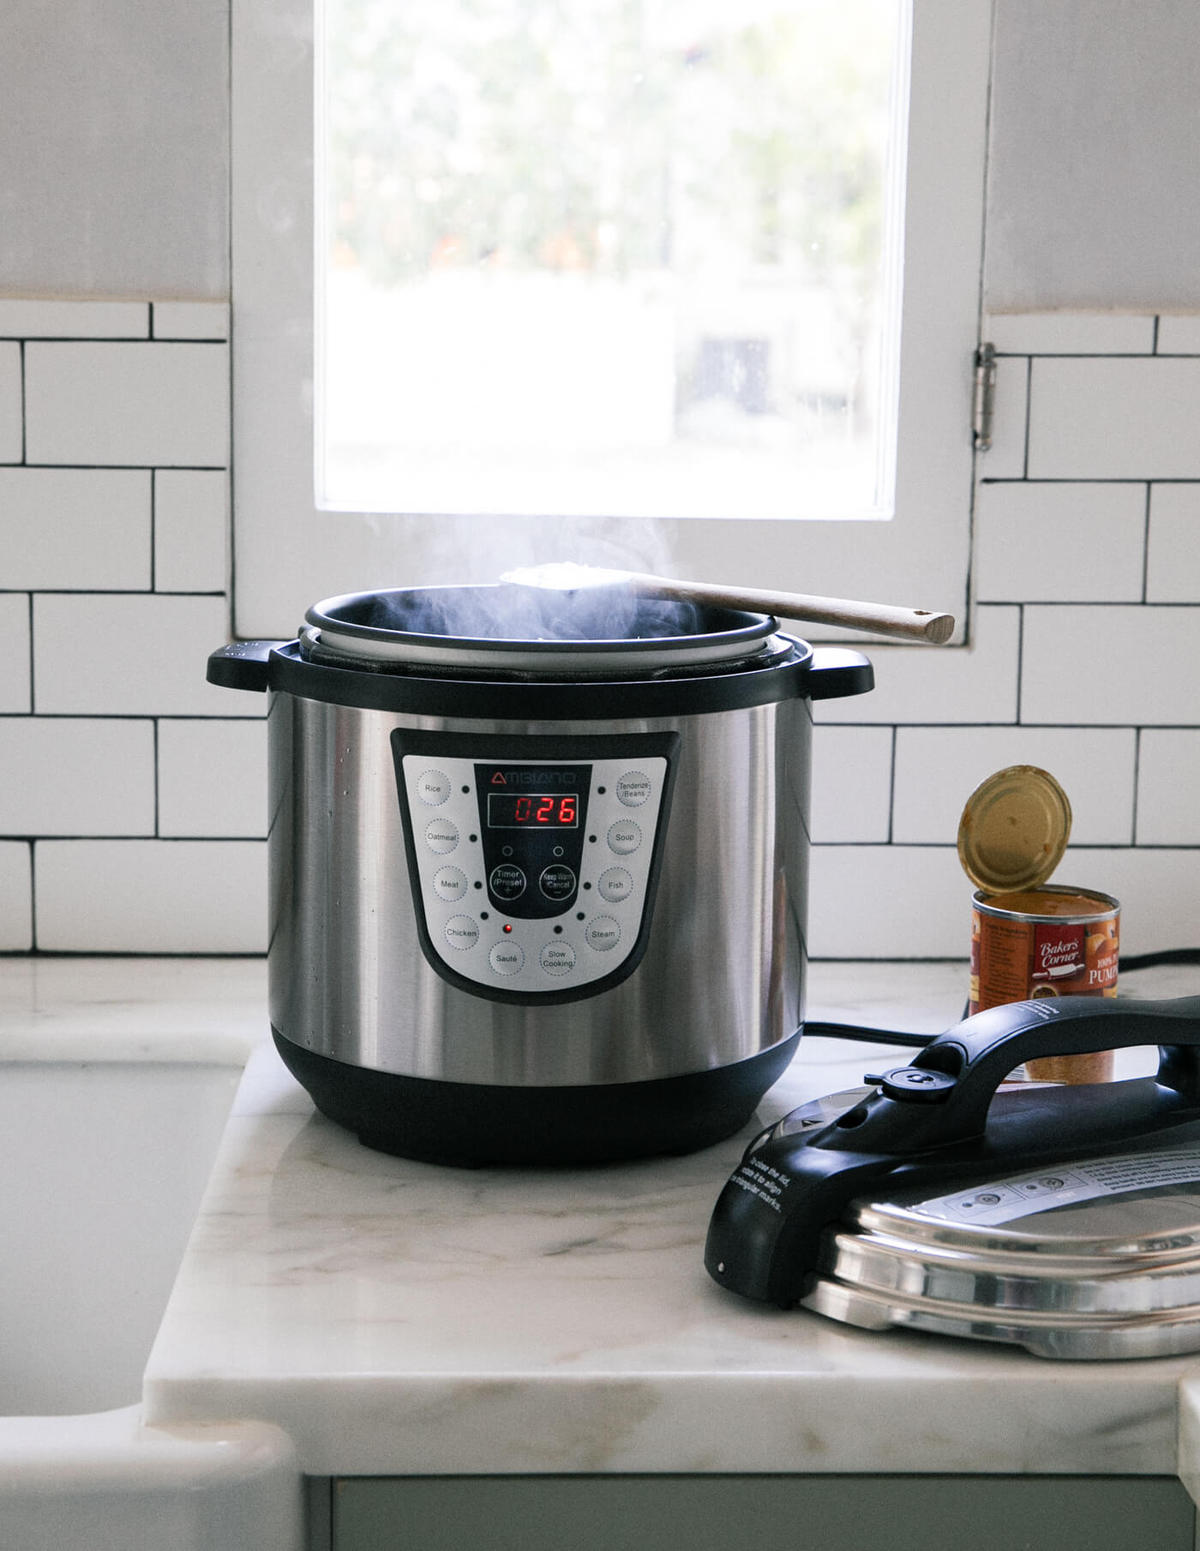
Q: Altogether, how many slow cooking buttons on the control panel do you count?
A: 1